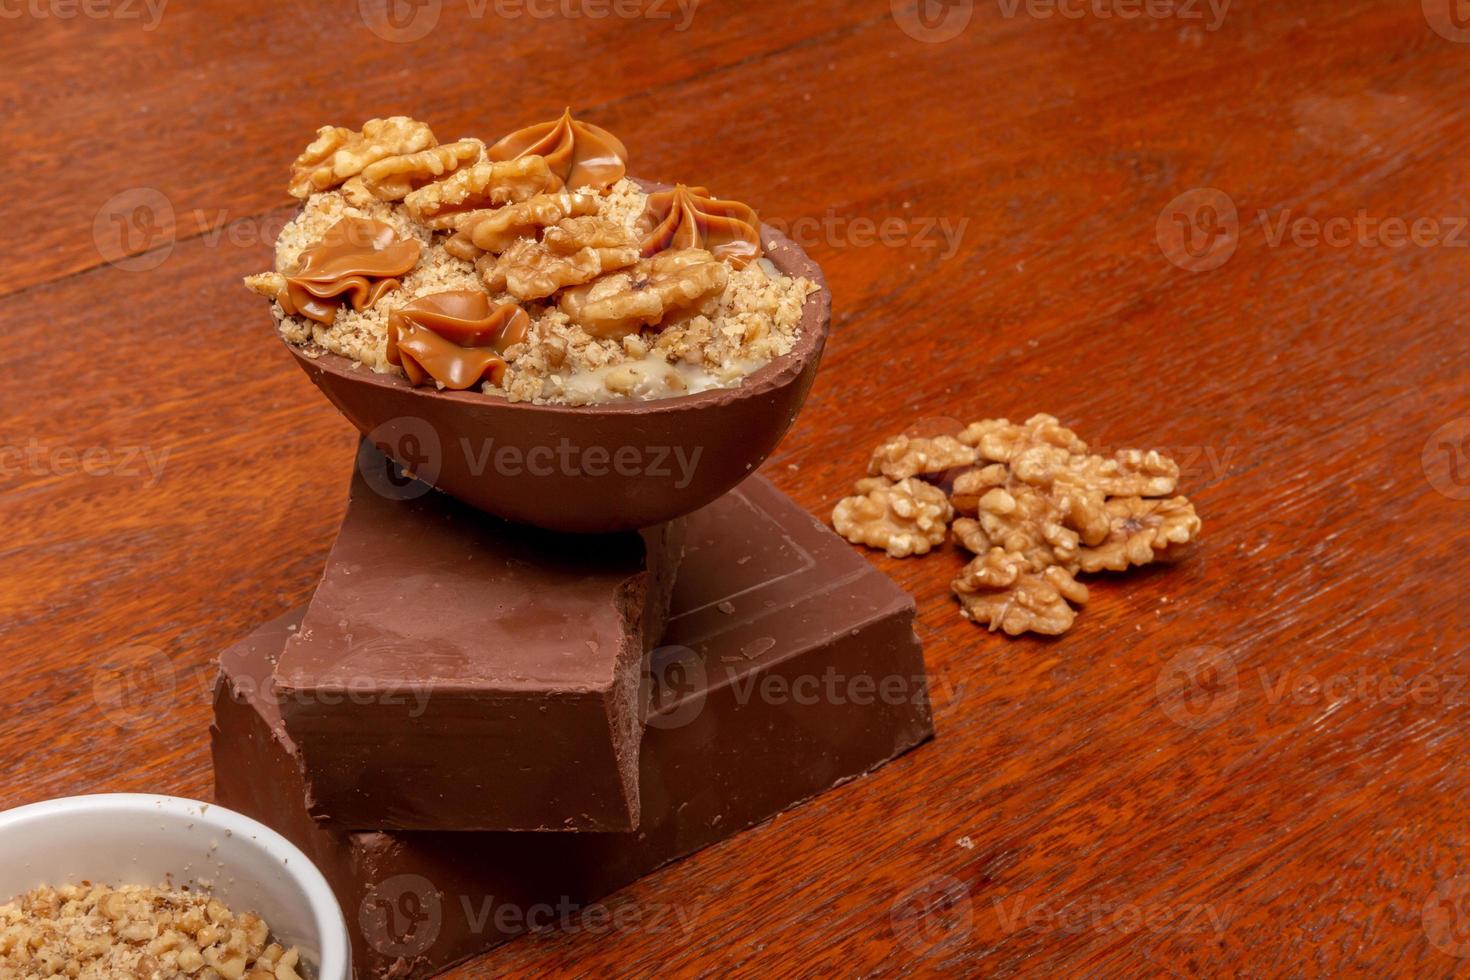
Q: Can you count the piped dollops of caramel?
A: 4